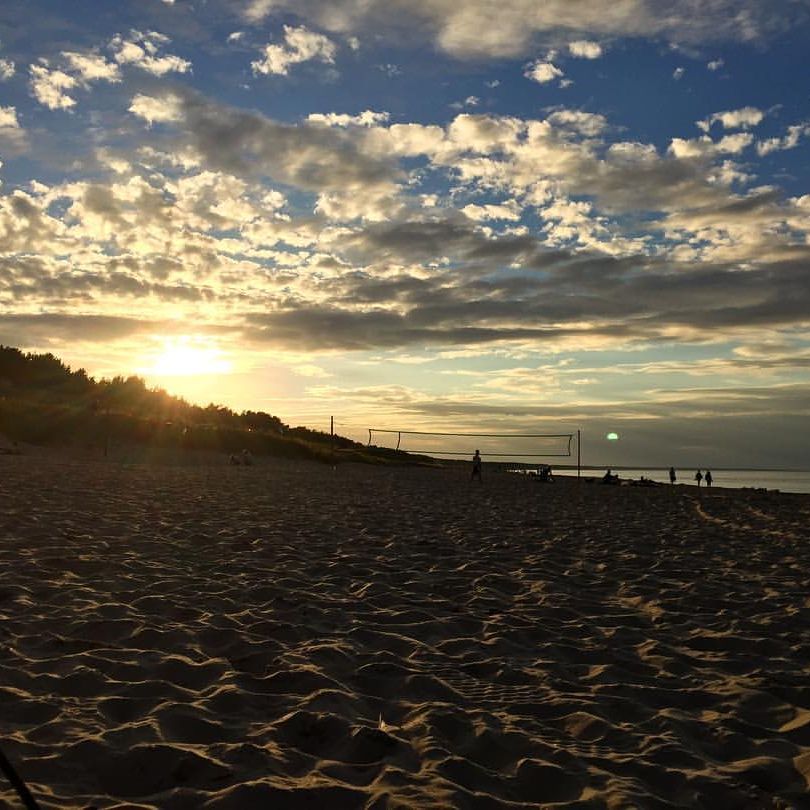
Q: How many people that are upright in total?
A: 4